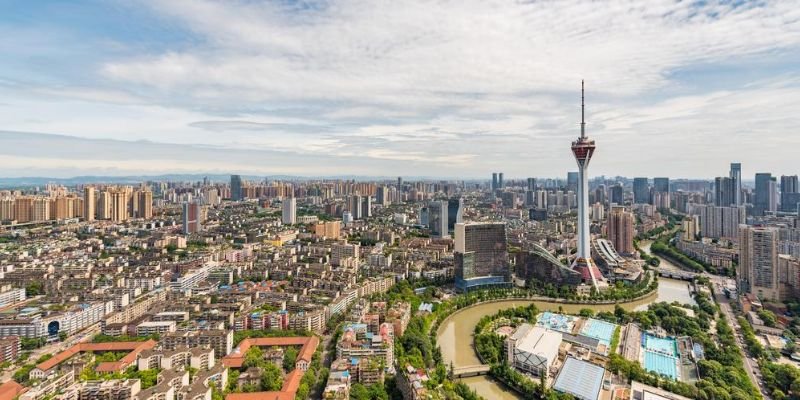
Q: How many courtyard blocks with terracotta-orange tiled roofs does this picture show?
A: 2